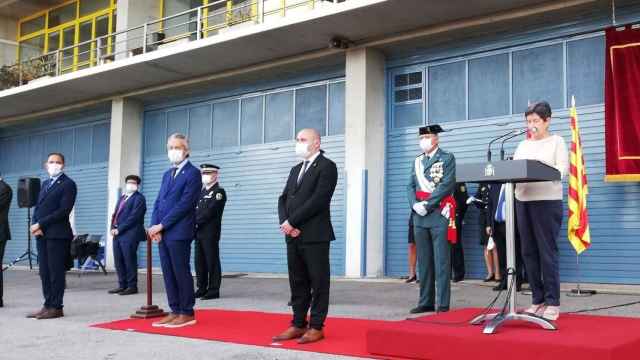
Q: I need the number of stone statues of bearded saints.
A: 0